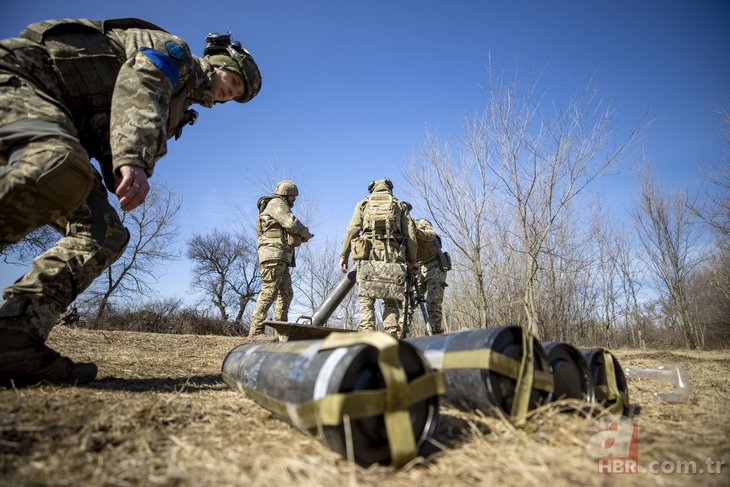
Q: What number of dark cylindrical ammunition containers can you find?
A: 4